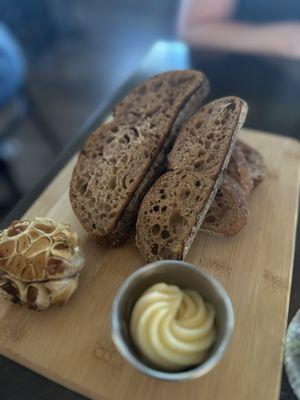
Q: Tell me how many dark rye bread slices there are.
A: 5